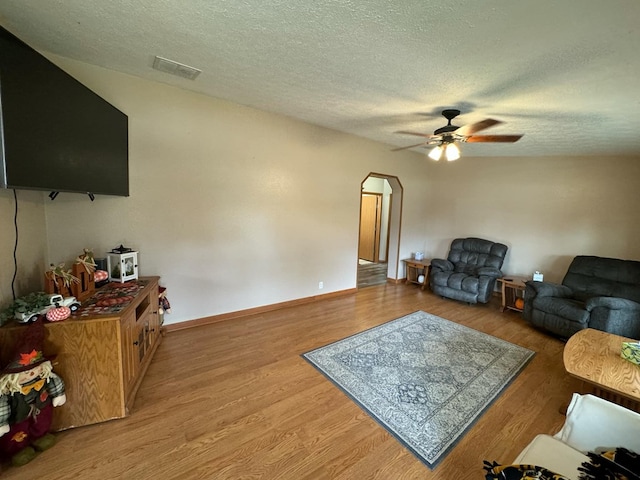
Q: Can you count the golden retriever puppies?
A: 0